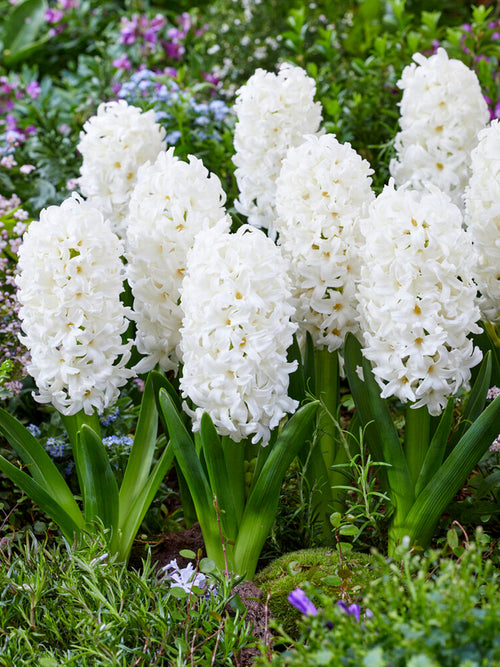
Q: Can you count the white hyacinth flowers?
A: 9